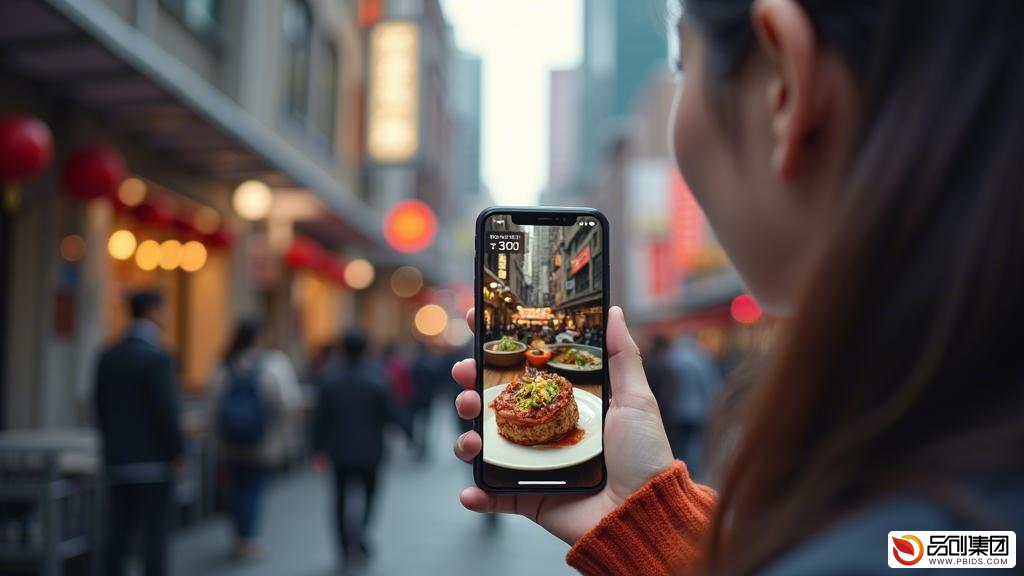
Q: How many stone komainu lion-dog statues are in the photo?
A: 0